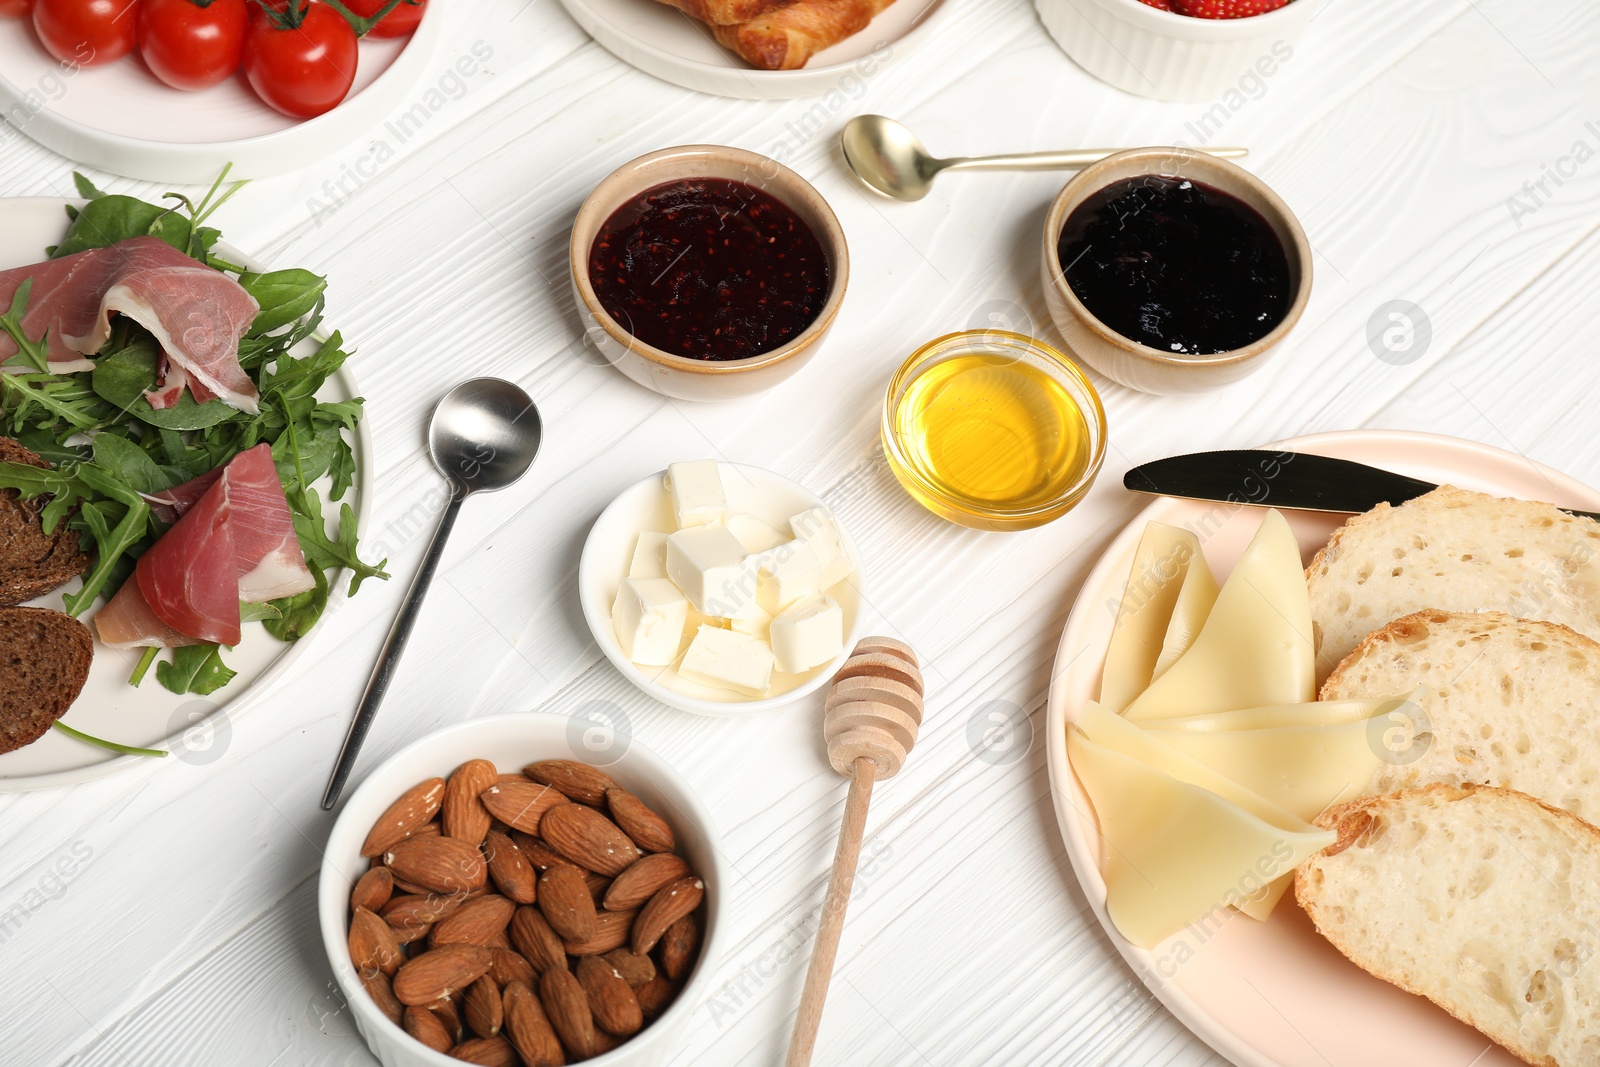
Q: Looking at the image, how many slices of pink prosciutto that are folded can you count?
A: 2